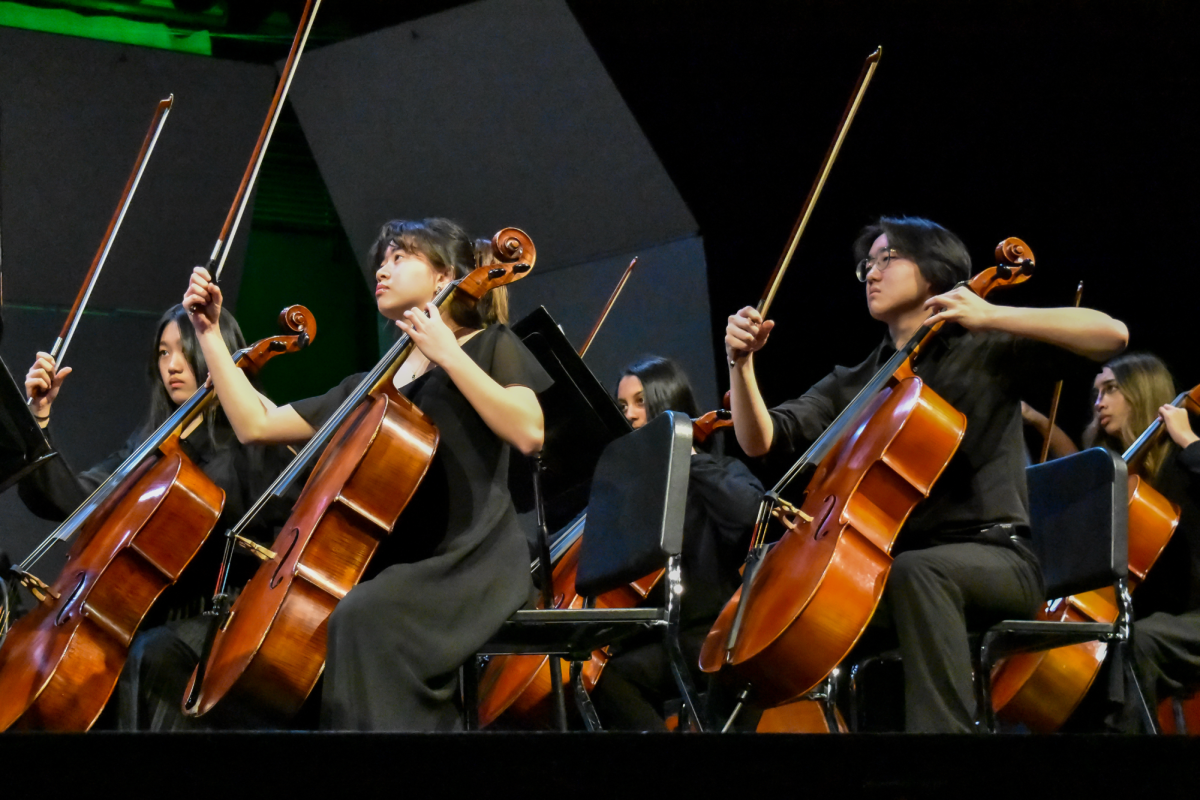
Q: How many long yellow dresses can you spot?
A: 0